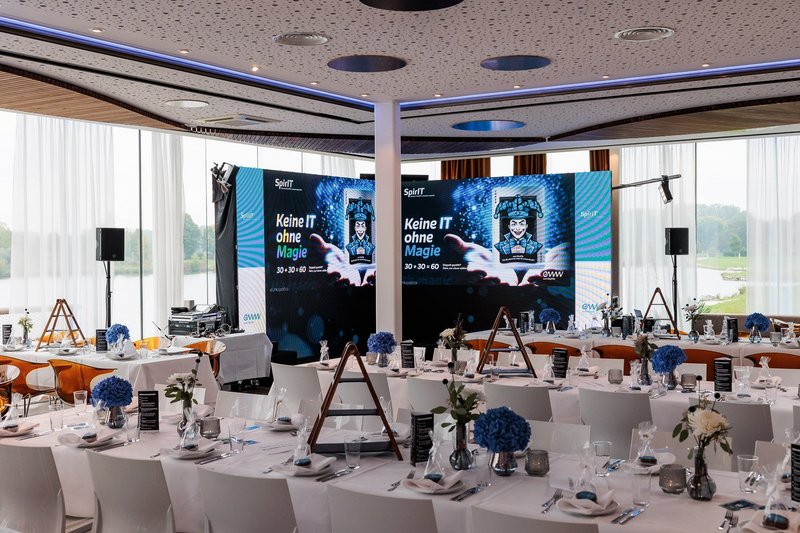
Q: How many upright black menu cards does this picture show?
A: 11